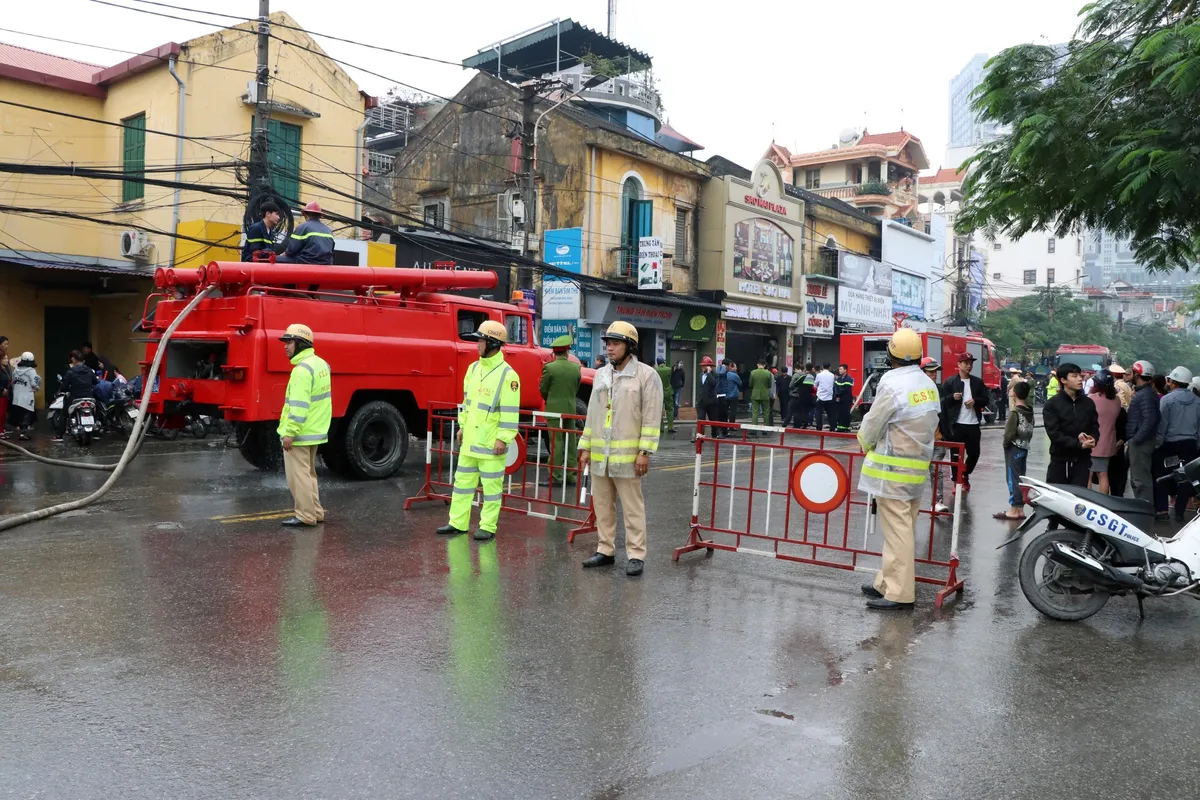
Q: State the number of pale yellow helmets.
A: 4